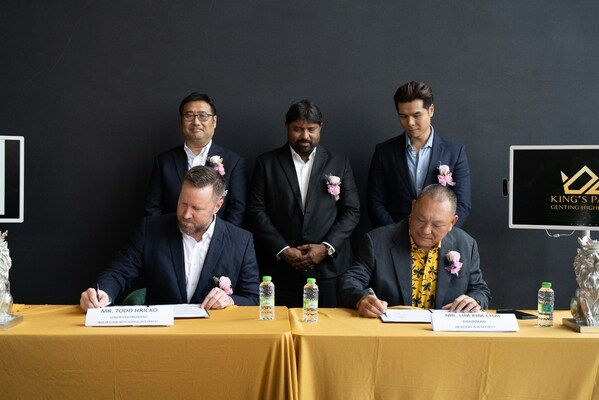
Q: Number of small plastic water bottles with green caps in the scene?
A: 3